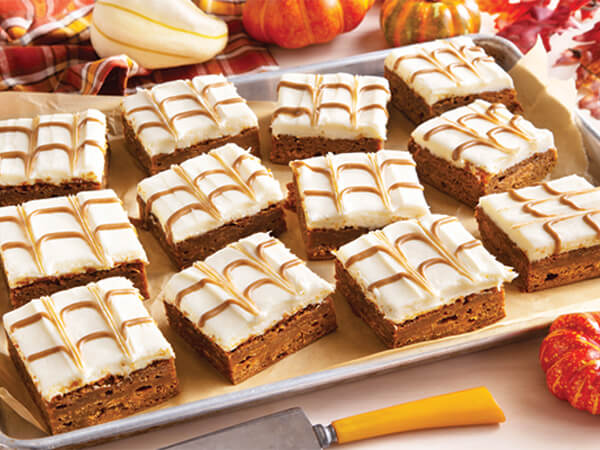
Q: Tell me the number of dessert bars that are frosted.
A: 12